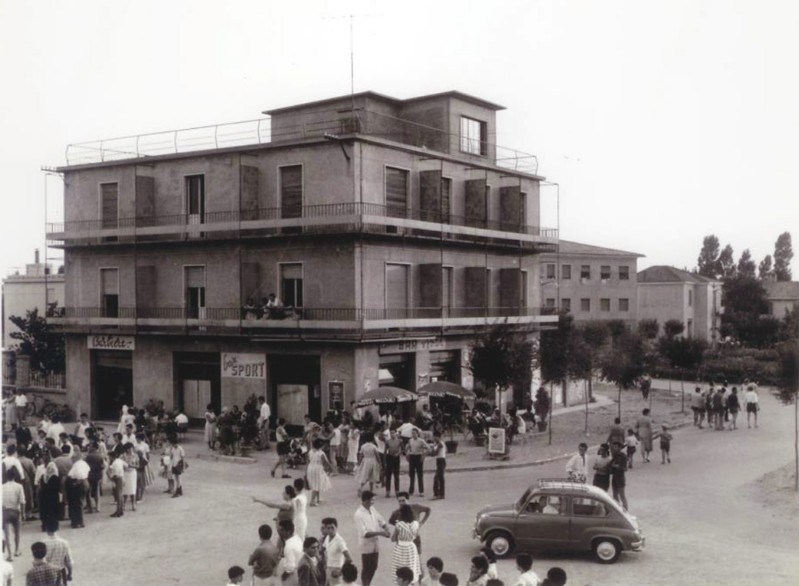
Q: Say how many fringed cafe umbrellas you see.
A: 2